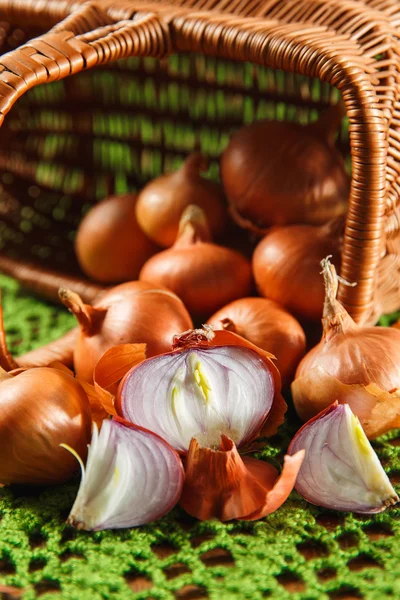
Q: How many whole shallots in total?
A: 9